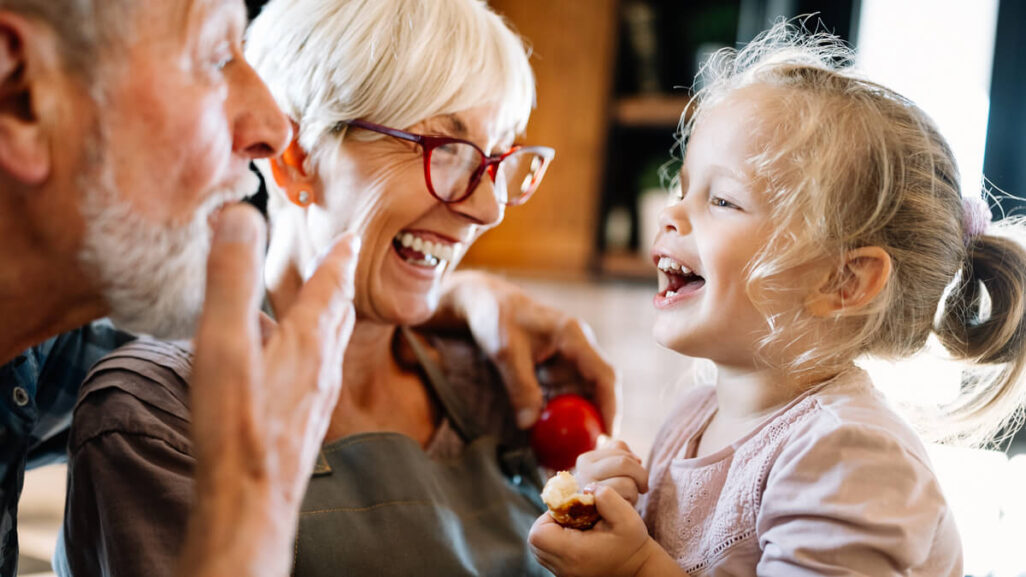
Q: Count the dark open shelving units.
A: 1